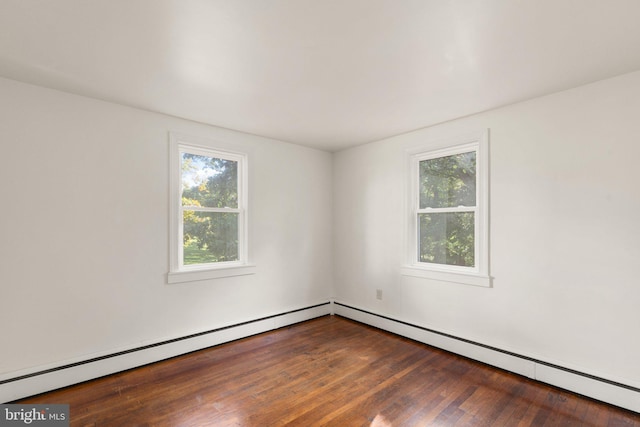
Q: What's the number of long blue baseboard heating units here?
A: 0